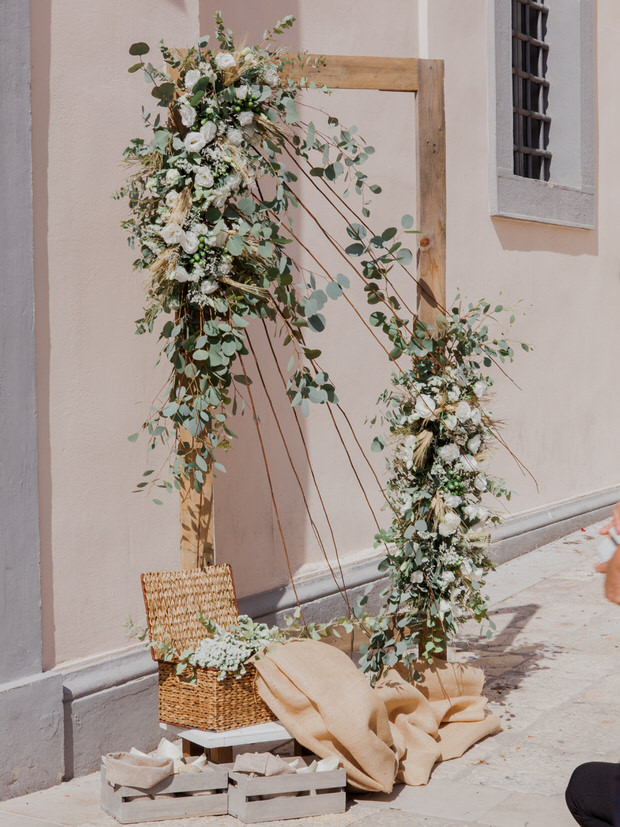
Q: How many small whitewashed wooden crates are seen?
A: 2